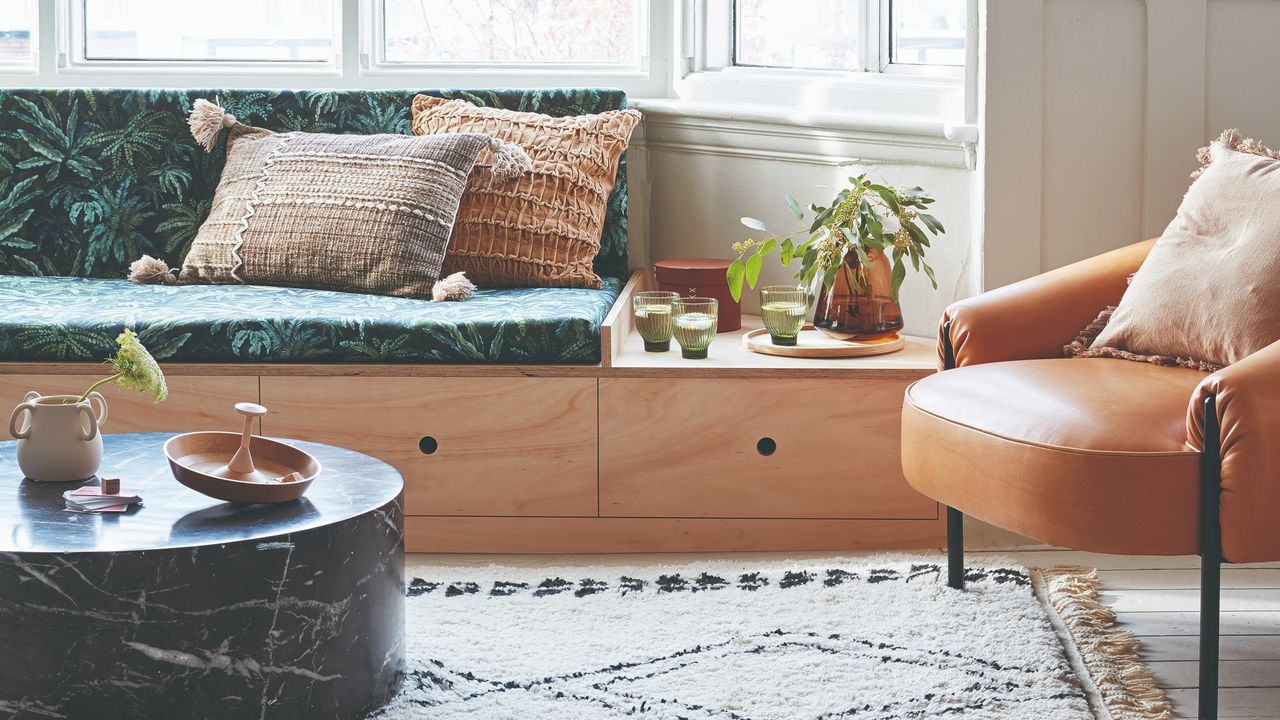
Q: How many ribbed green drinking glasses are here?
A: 3